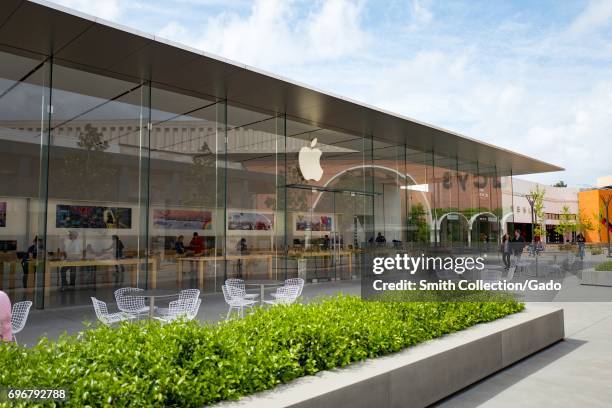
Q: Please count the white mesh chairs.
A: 9